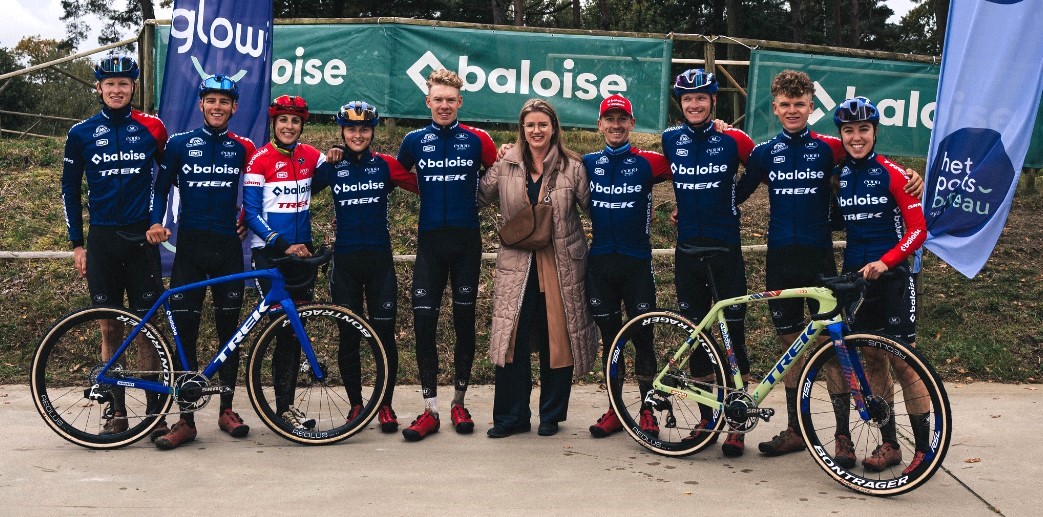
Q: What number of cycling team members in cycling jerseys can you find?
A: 9